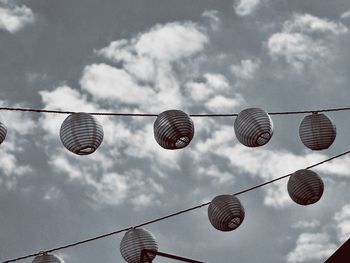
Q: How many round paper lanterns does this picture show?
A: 9